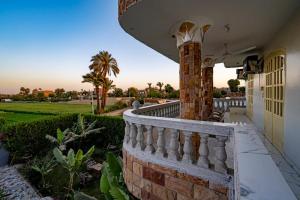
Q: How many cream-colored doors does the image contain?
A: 2